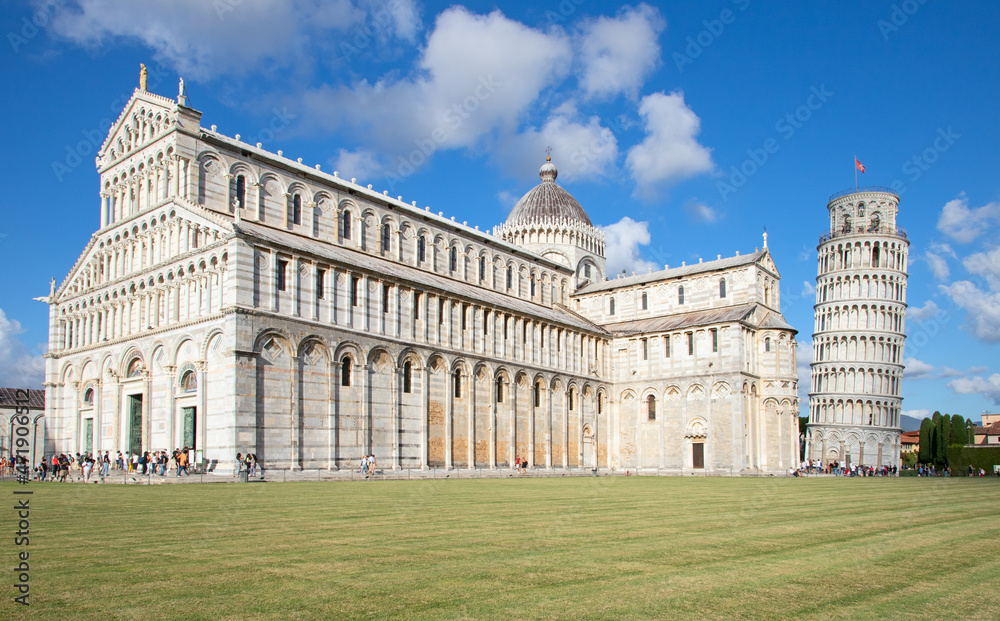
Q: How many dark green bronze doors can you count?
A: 3